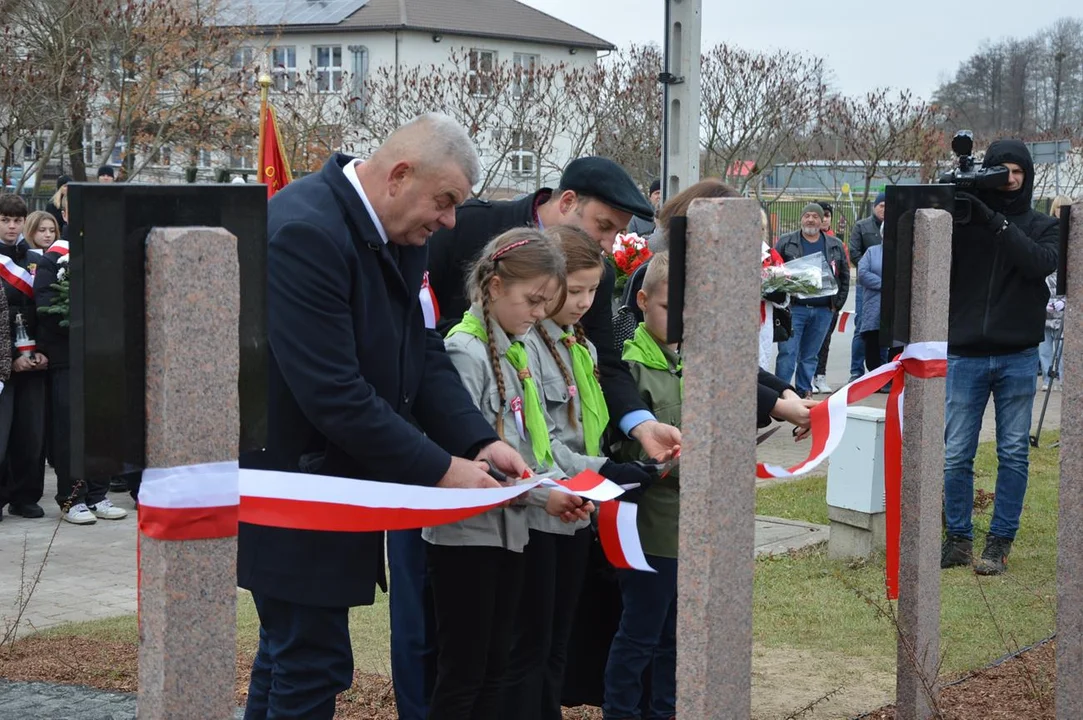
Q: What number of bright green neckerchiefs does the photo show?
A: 3